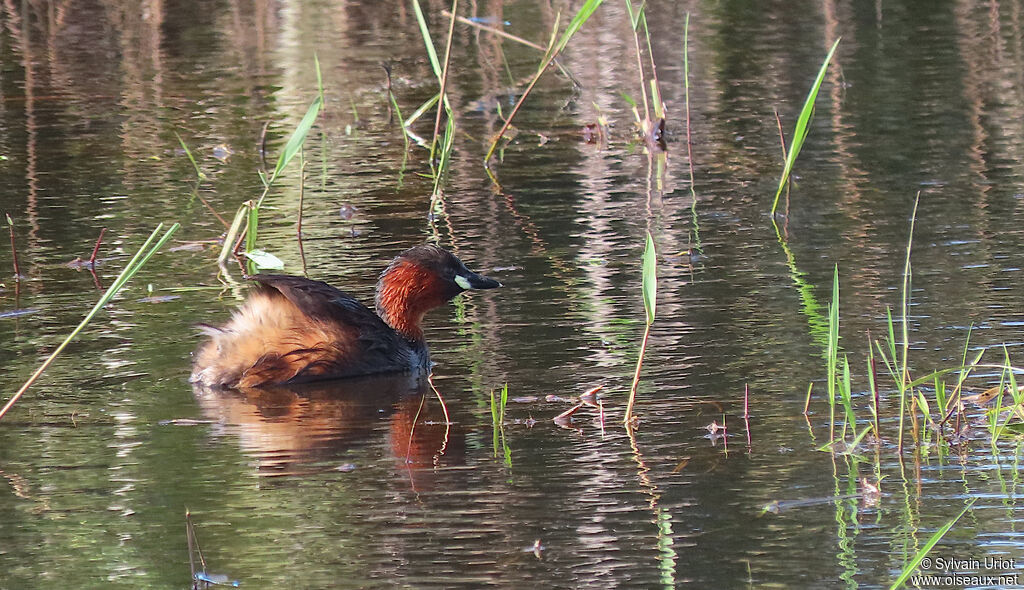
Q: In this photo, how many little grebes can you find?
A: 1